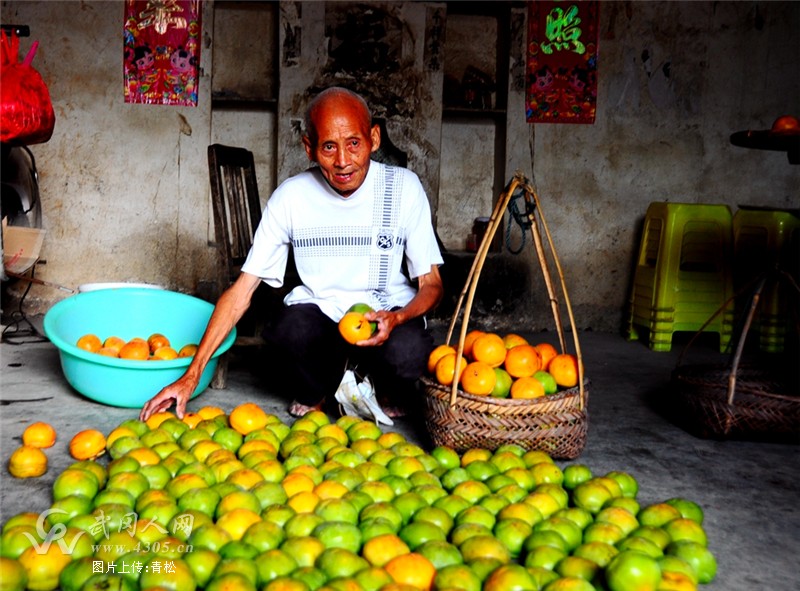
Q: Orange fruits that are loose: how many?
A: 3